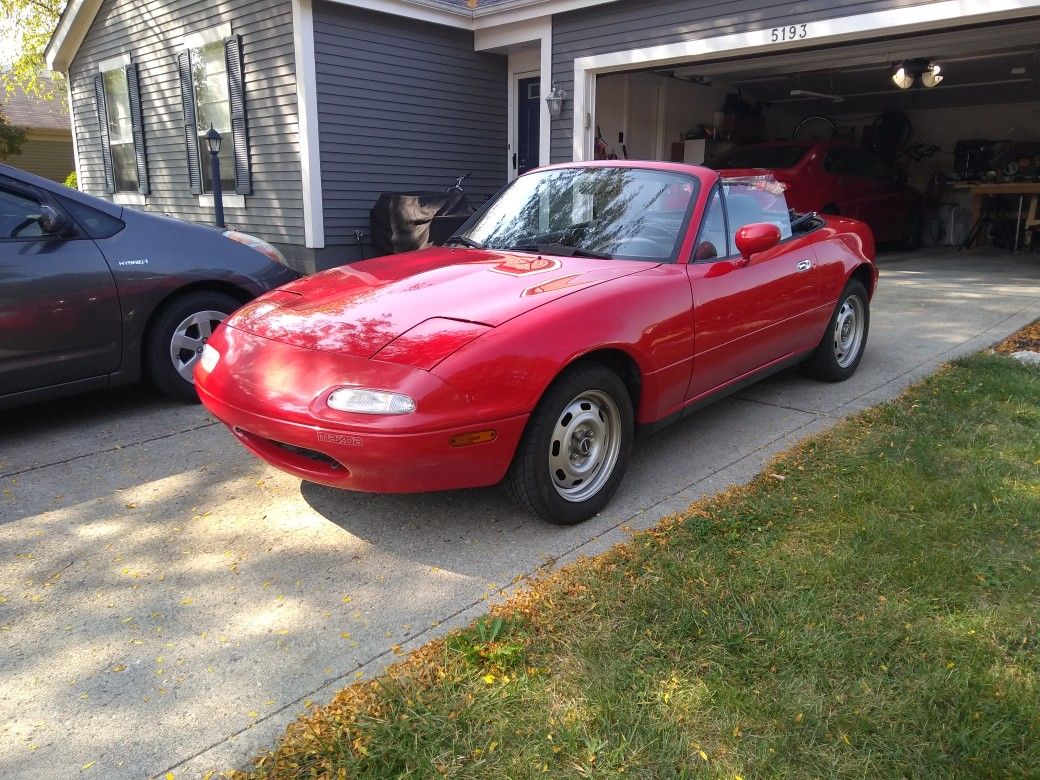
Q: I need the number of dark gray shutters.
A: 4